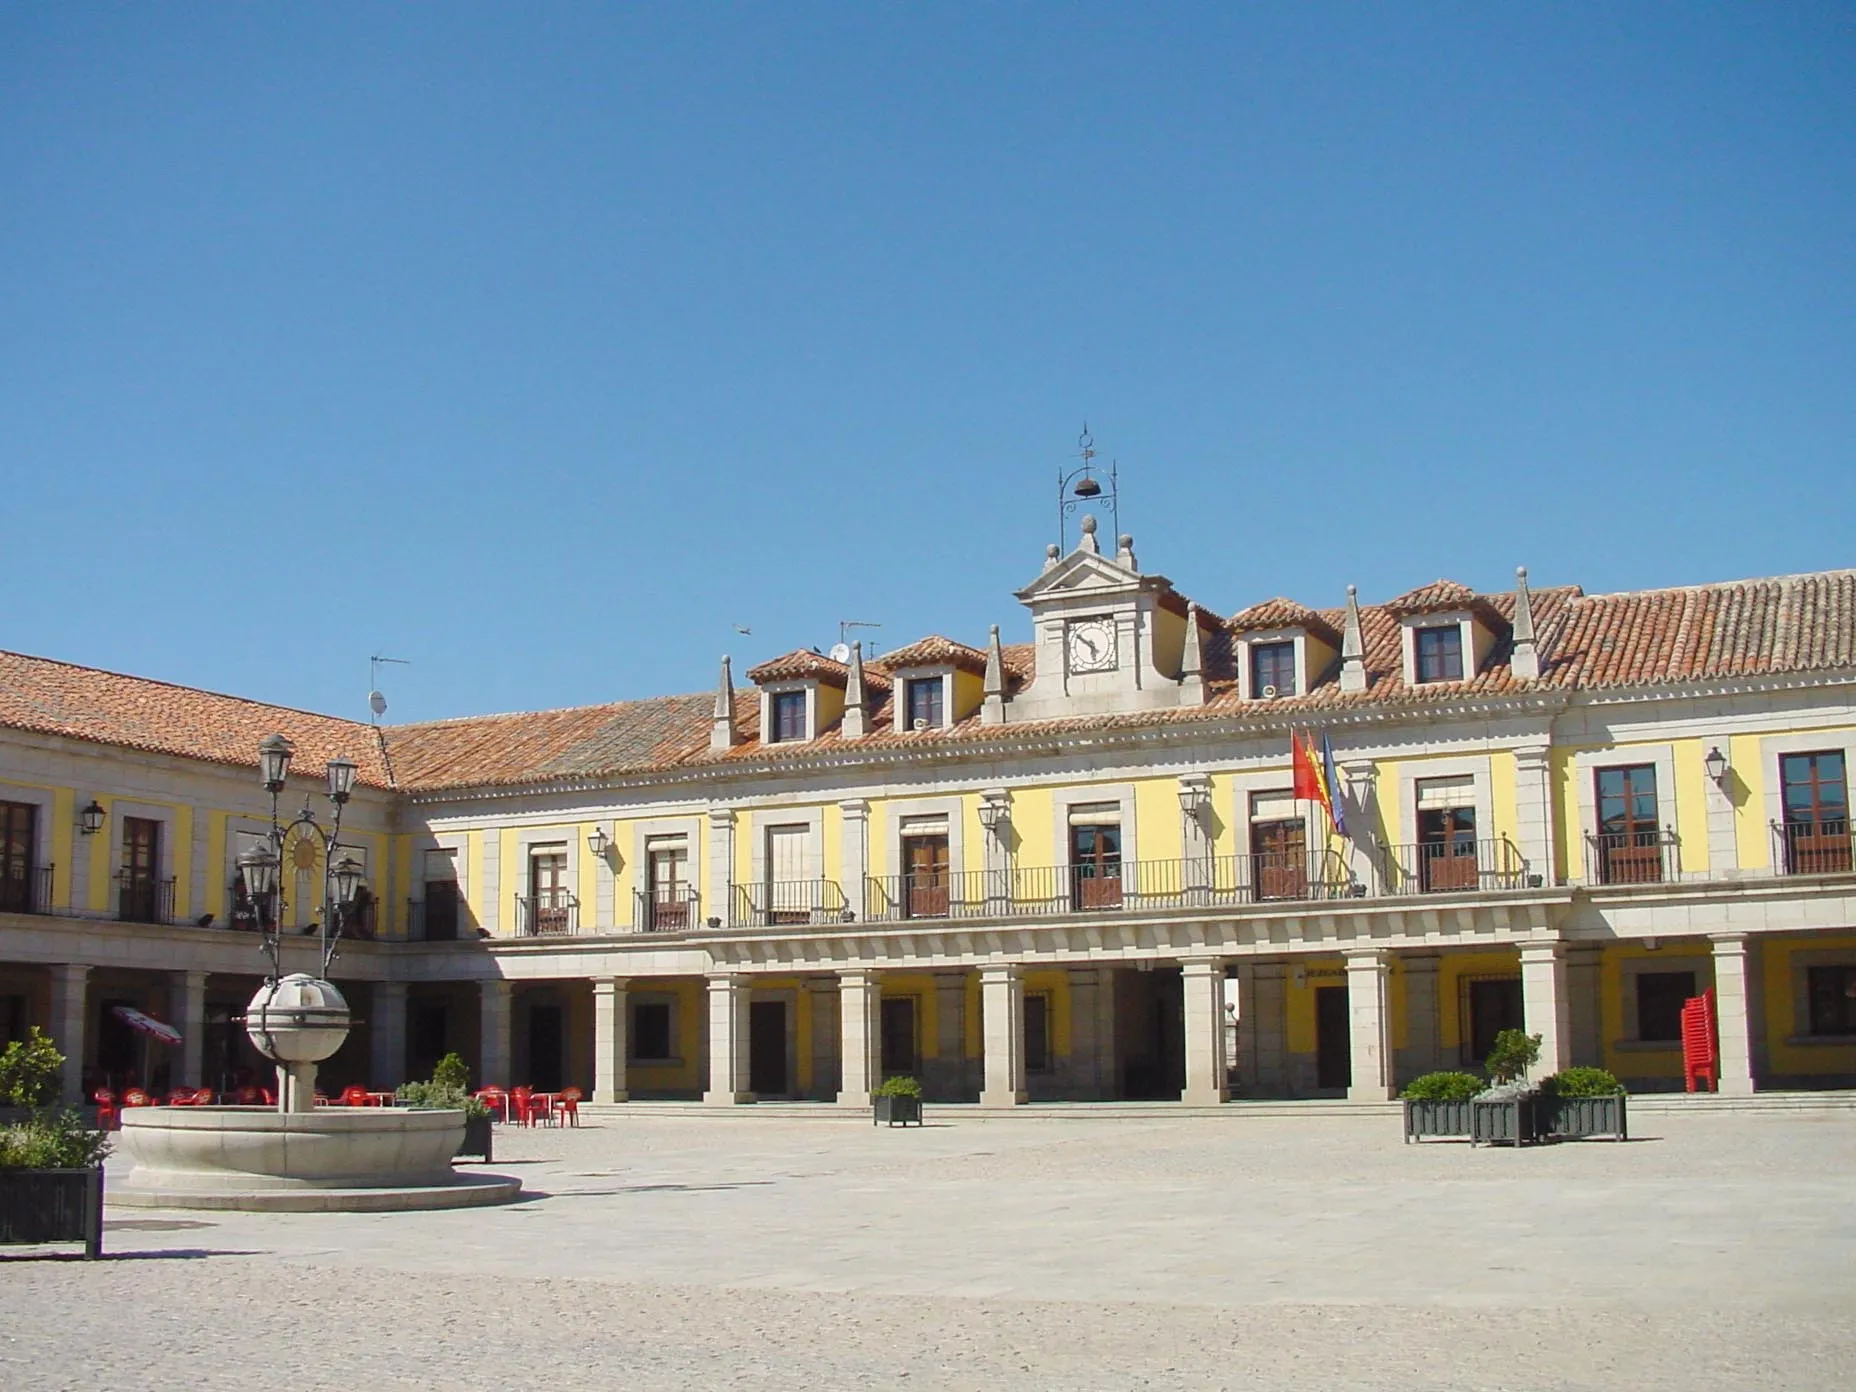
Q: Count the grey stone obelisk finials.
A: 6